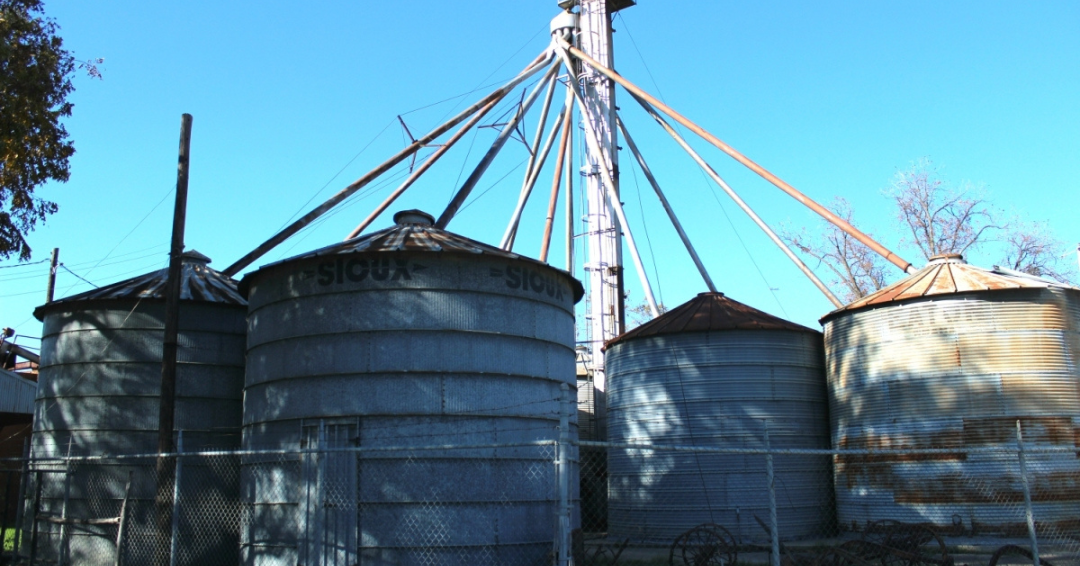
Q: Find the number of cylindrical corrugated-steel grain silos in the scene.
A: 4